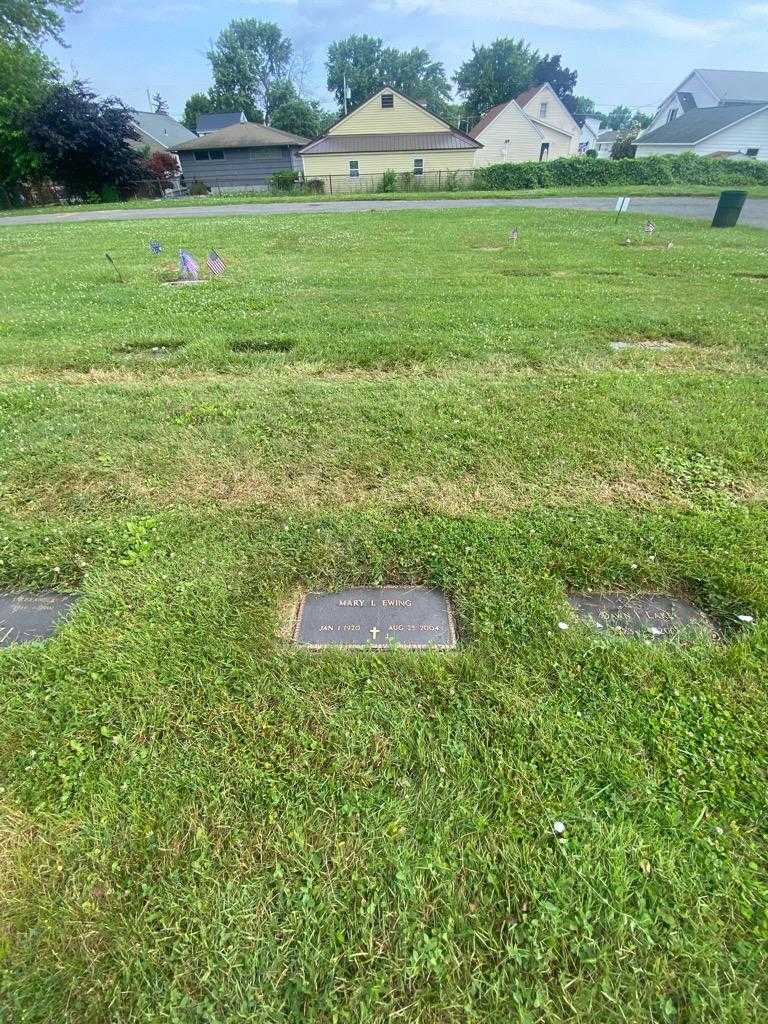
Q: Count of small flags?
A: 4